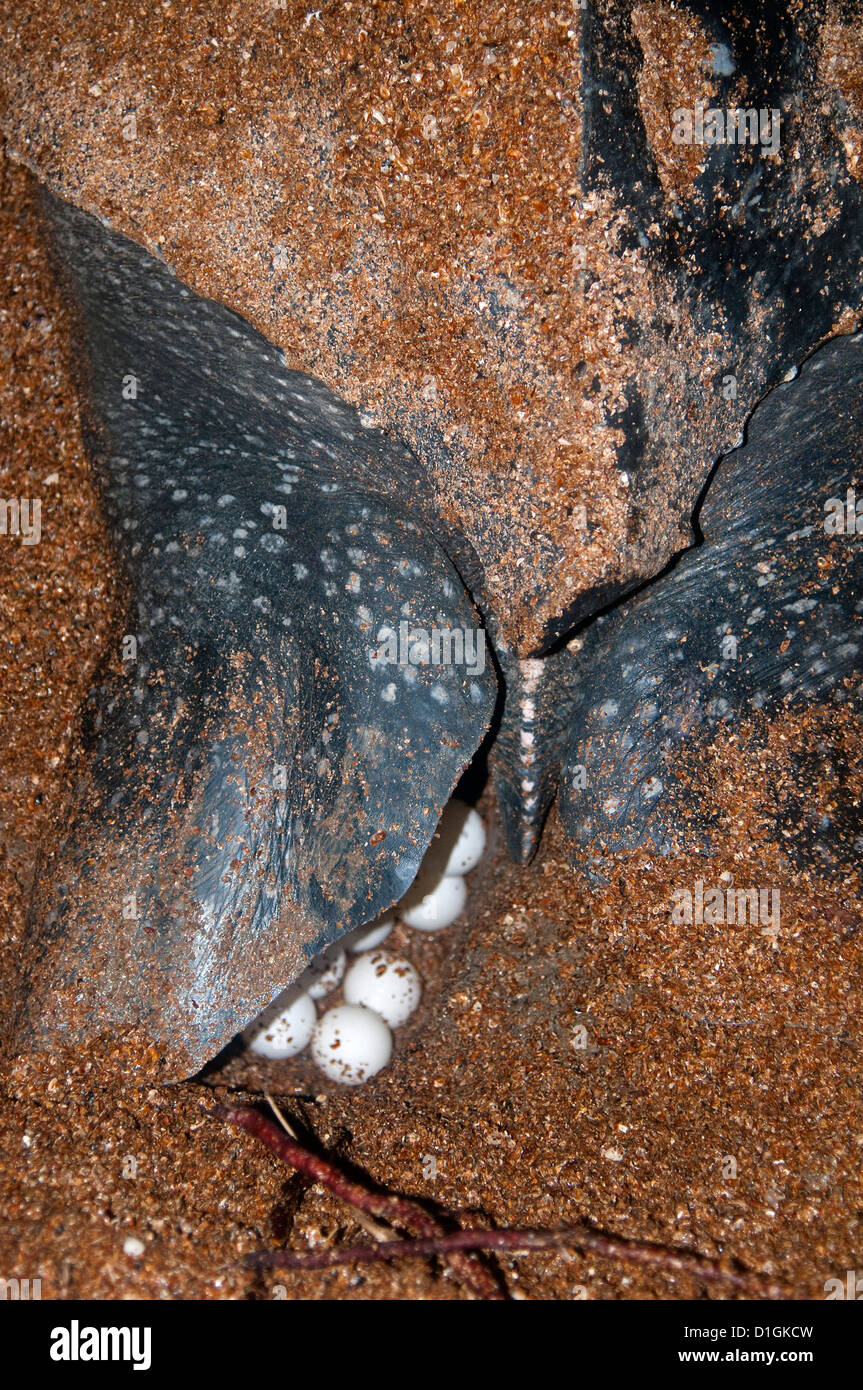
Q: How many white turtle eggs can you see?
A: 7